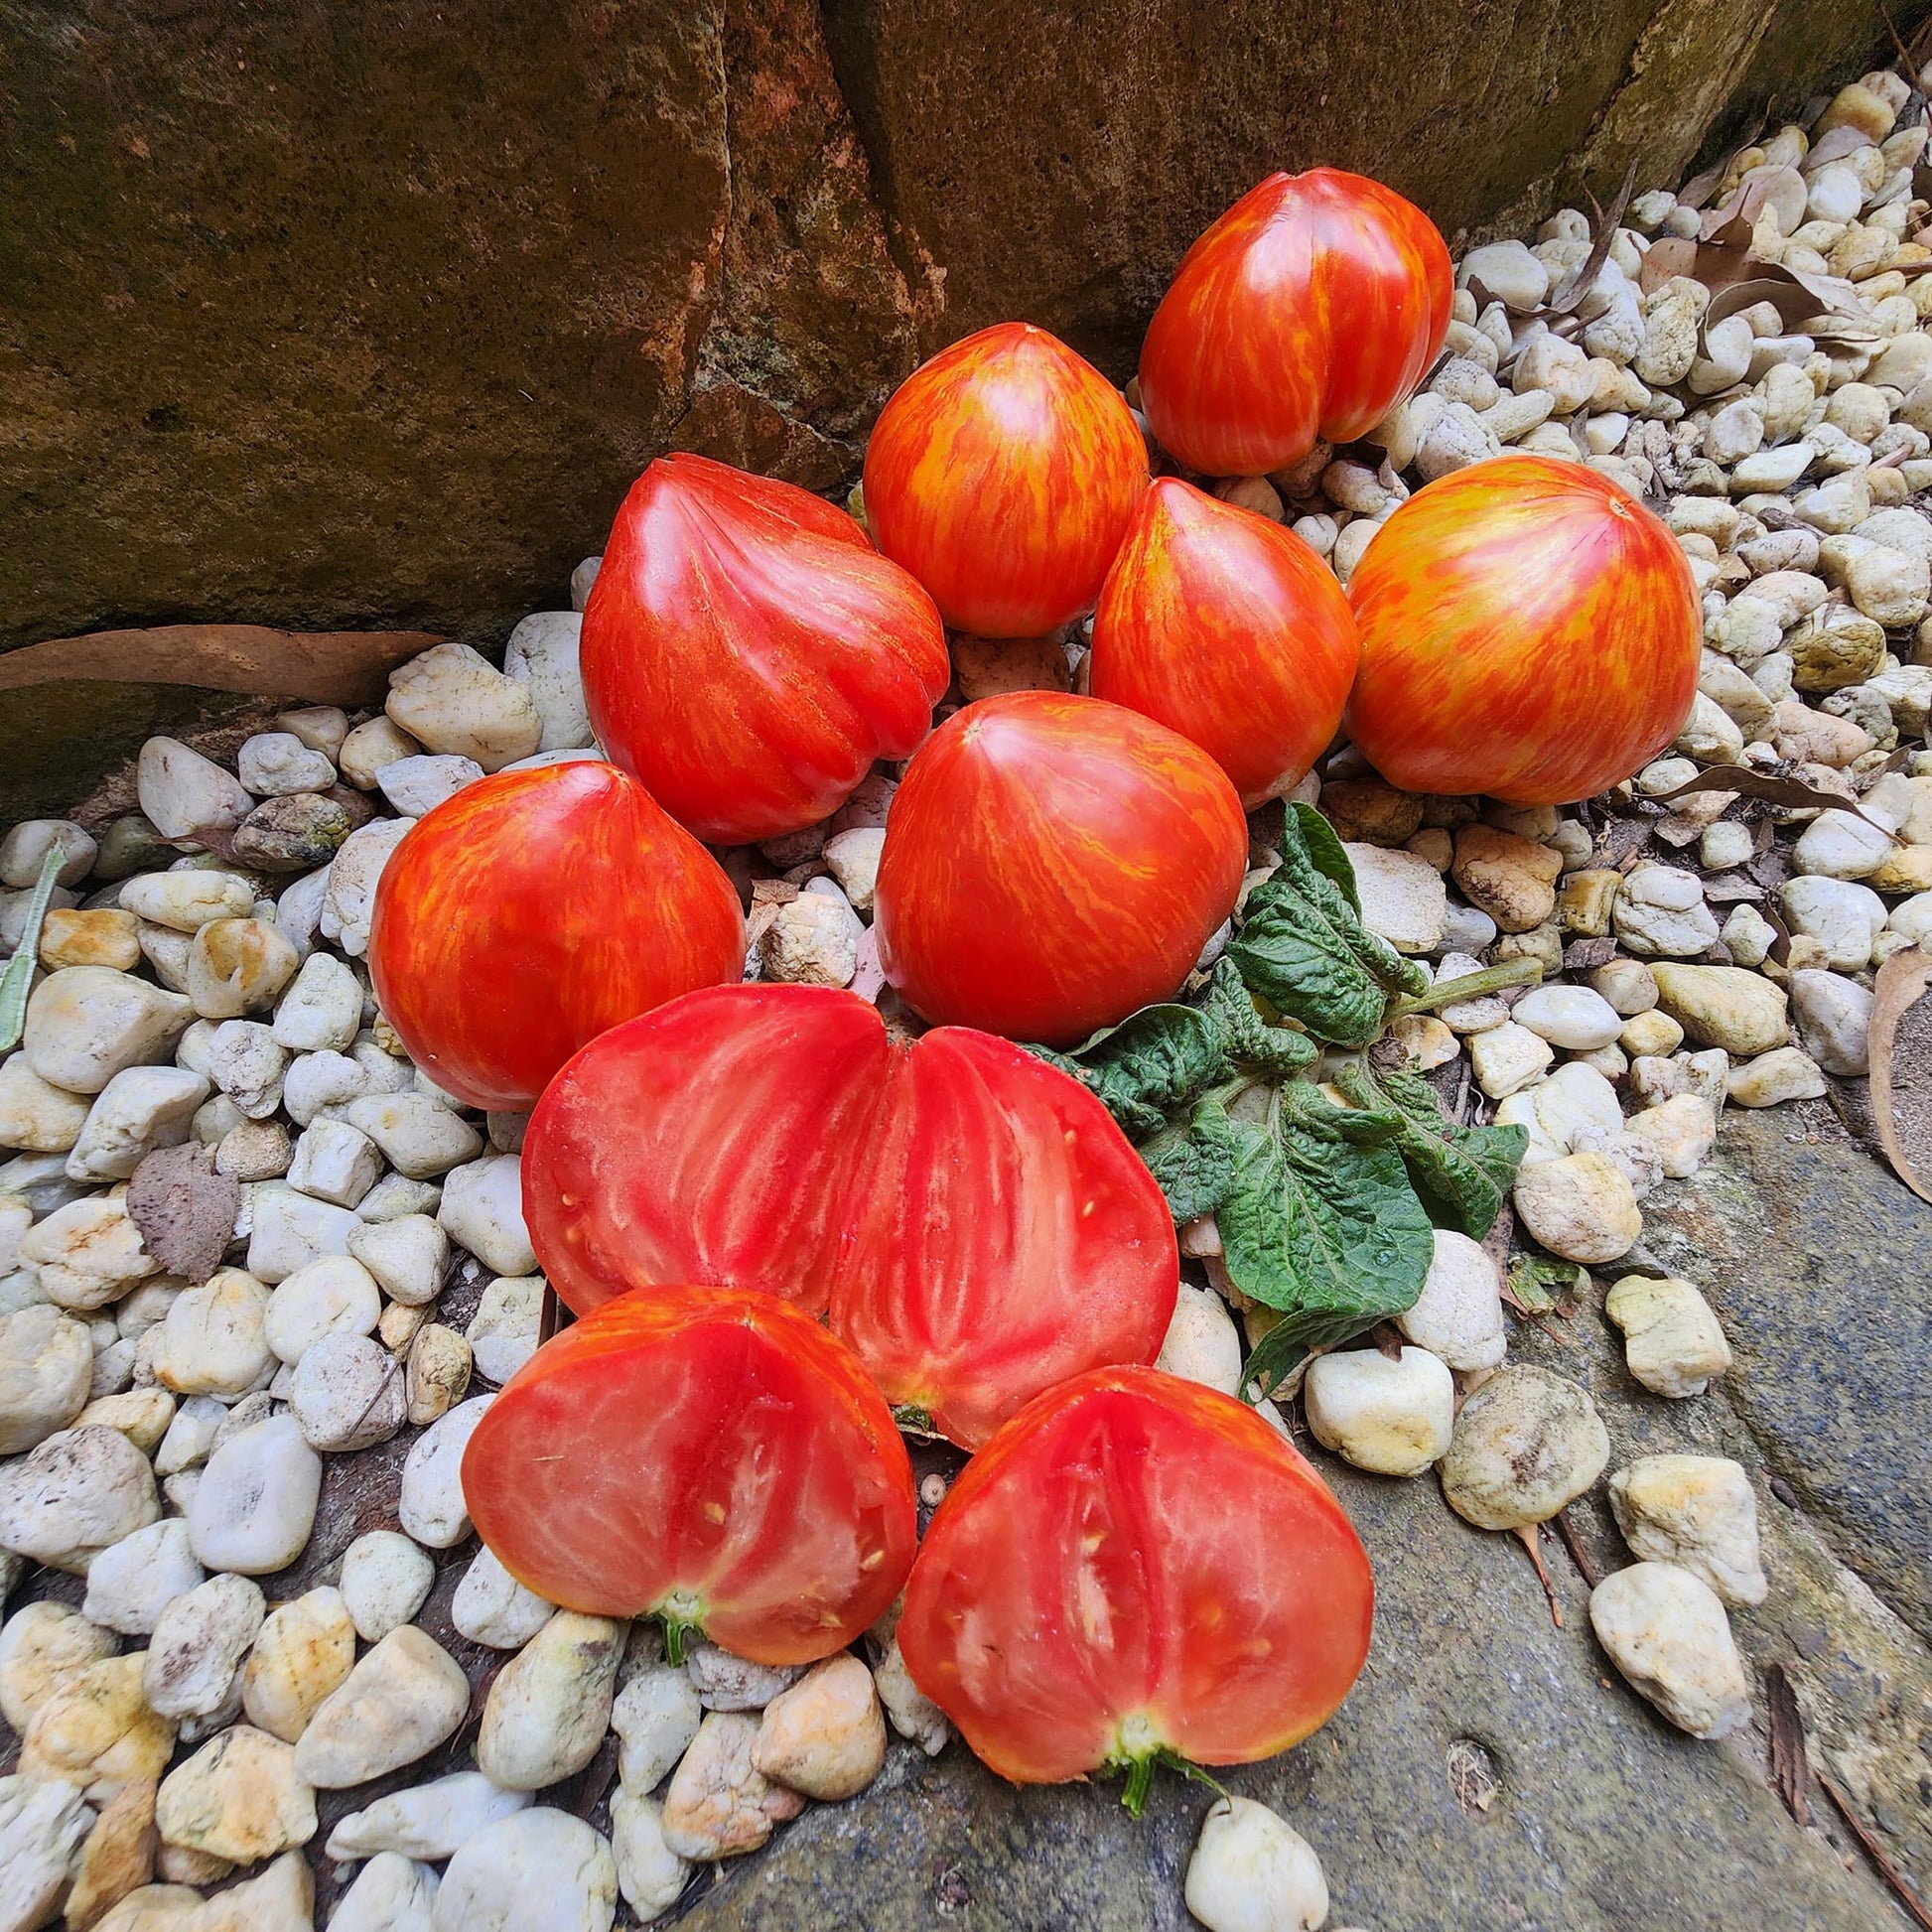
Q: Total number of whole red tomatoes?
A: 7